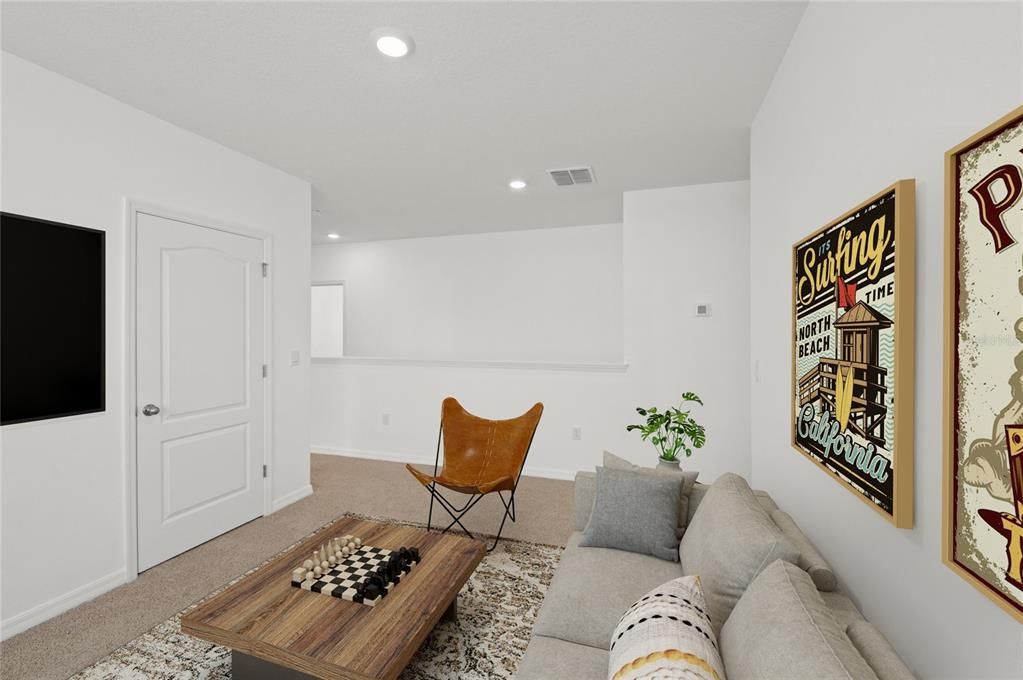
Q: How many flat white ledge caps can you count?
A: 1